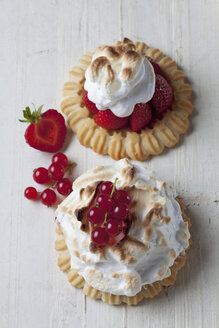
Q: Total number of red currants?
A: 13